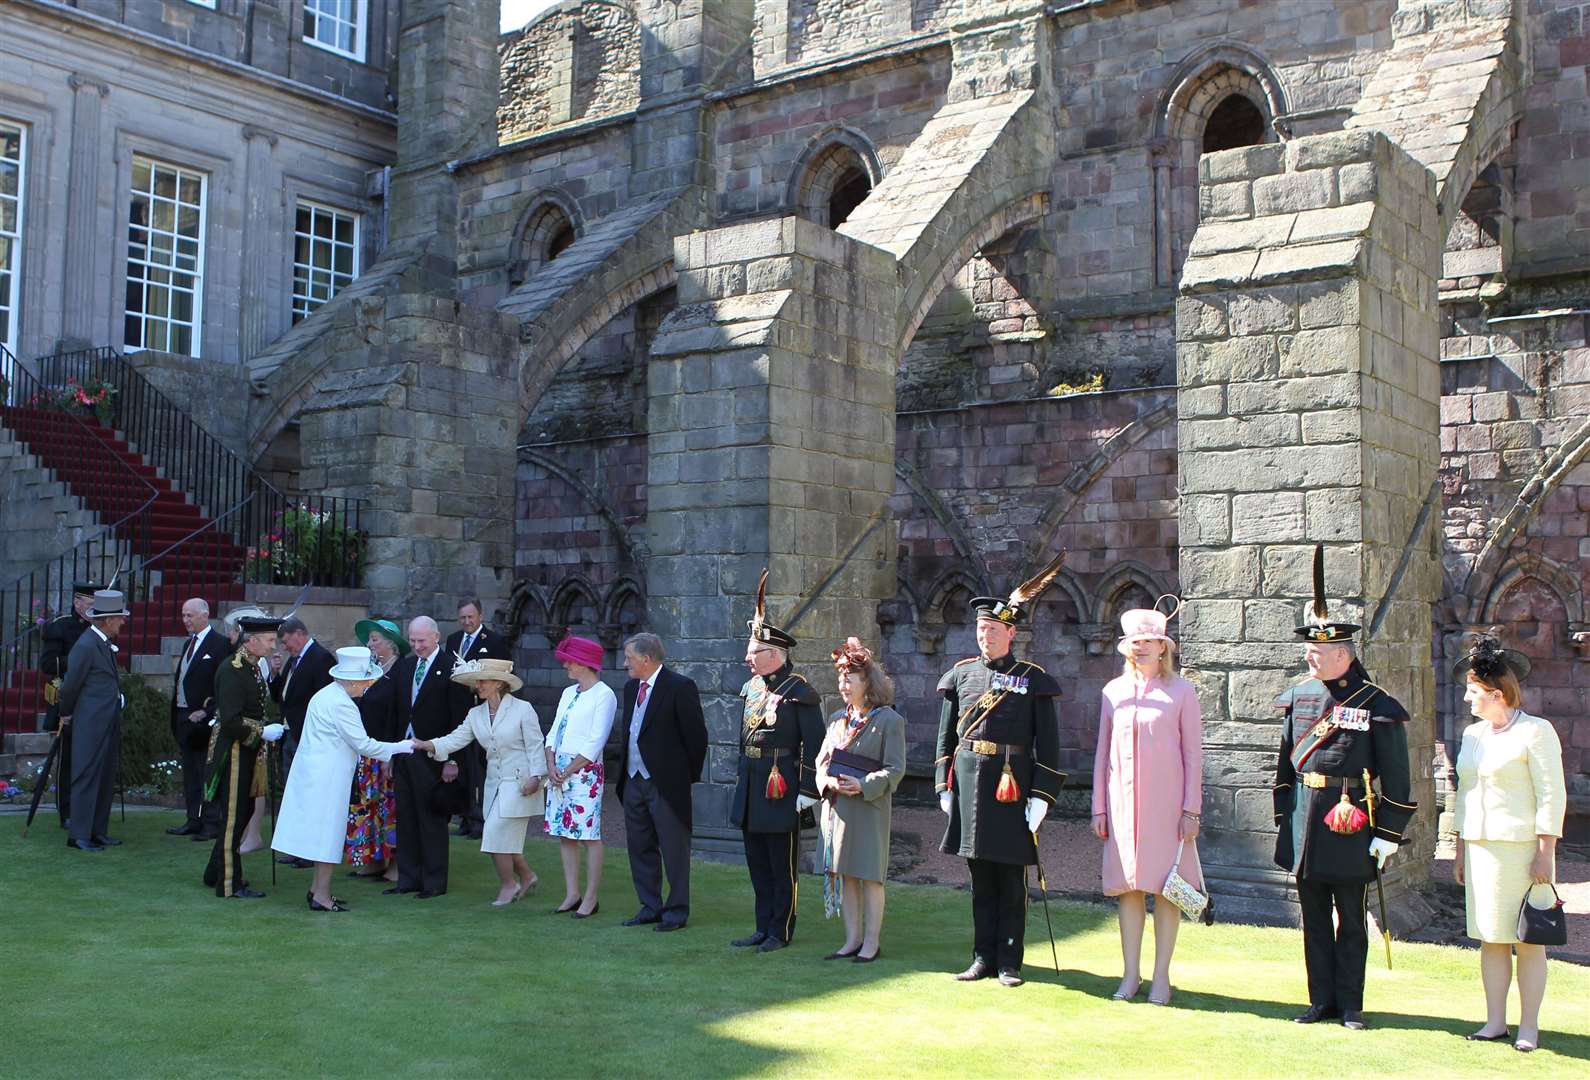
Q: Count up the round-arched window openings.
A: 3